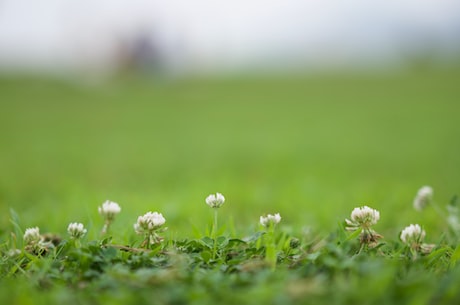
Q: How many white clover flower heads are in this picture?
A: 9